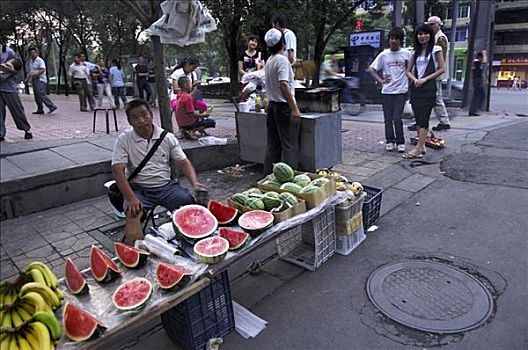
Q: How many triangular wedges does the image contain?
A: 7